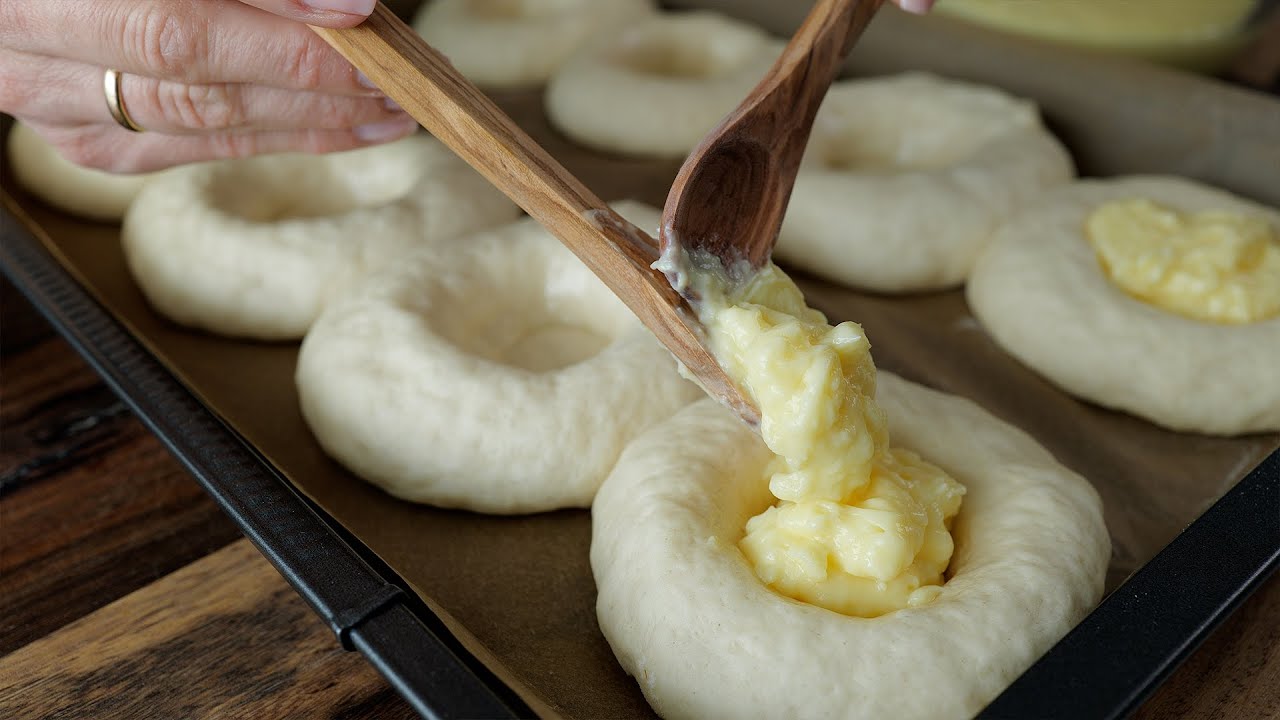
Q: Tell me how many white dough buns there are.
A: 8